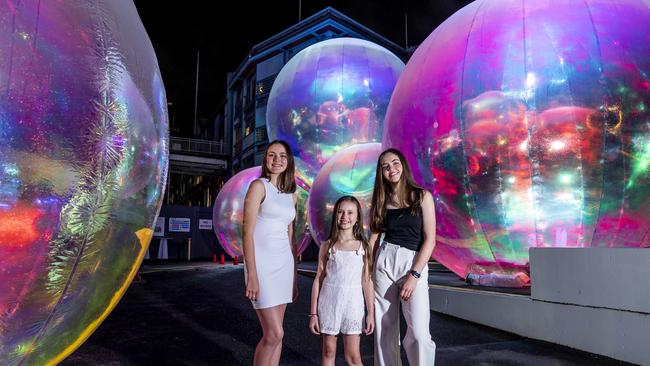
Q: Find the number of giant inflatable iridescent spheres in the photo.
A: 5